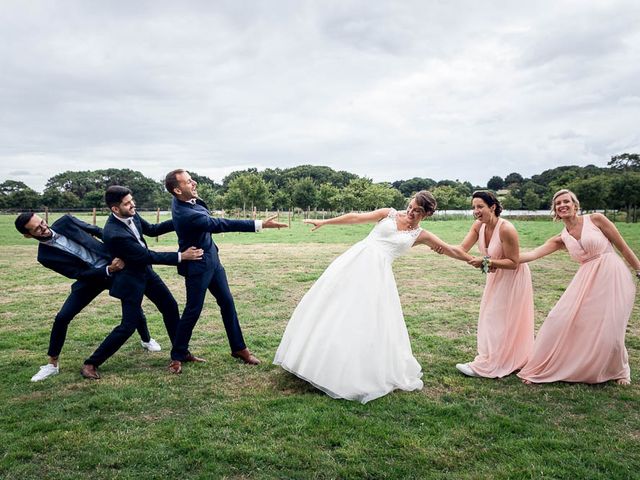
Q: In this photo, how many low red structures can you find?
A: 0